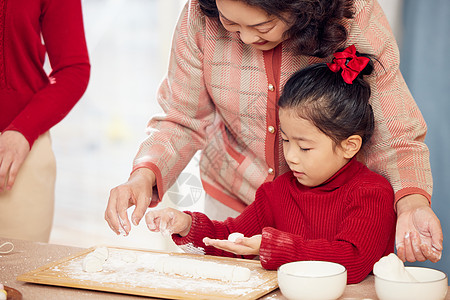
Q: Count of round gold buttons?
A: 3